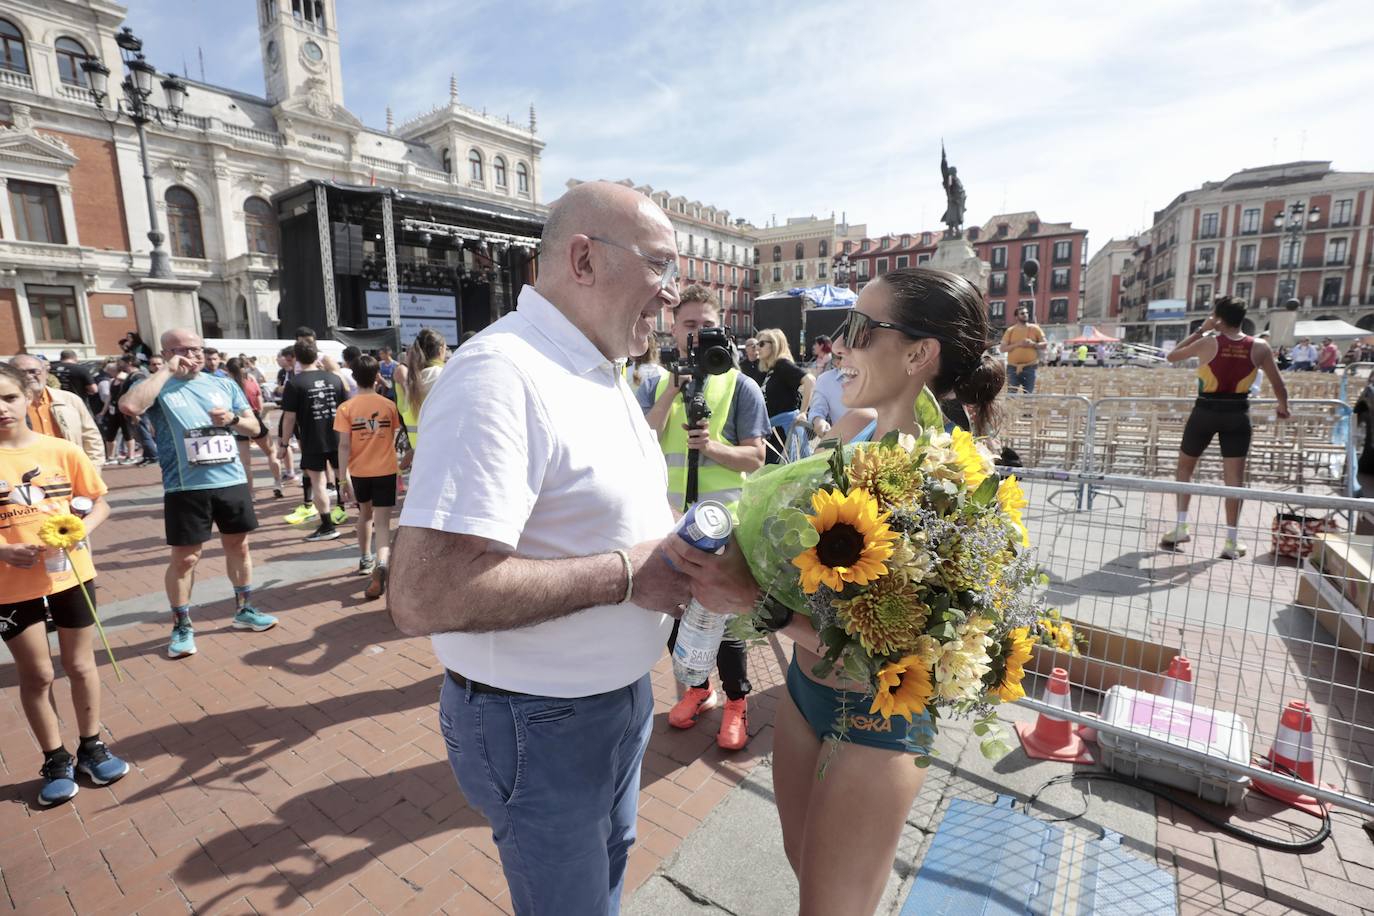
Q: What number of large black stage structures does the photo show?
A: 1